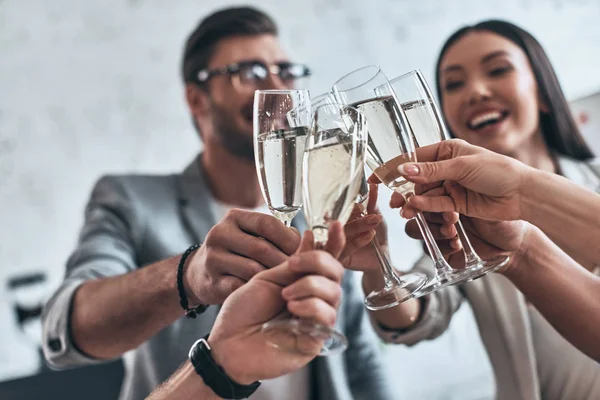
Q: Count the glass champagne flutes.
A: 5